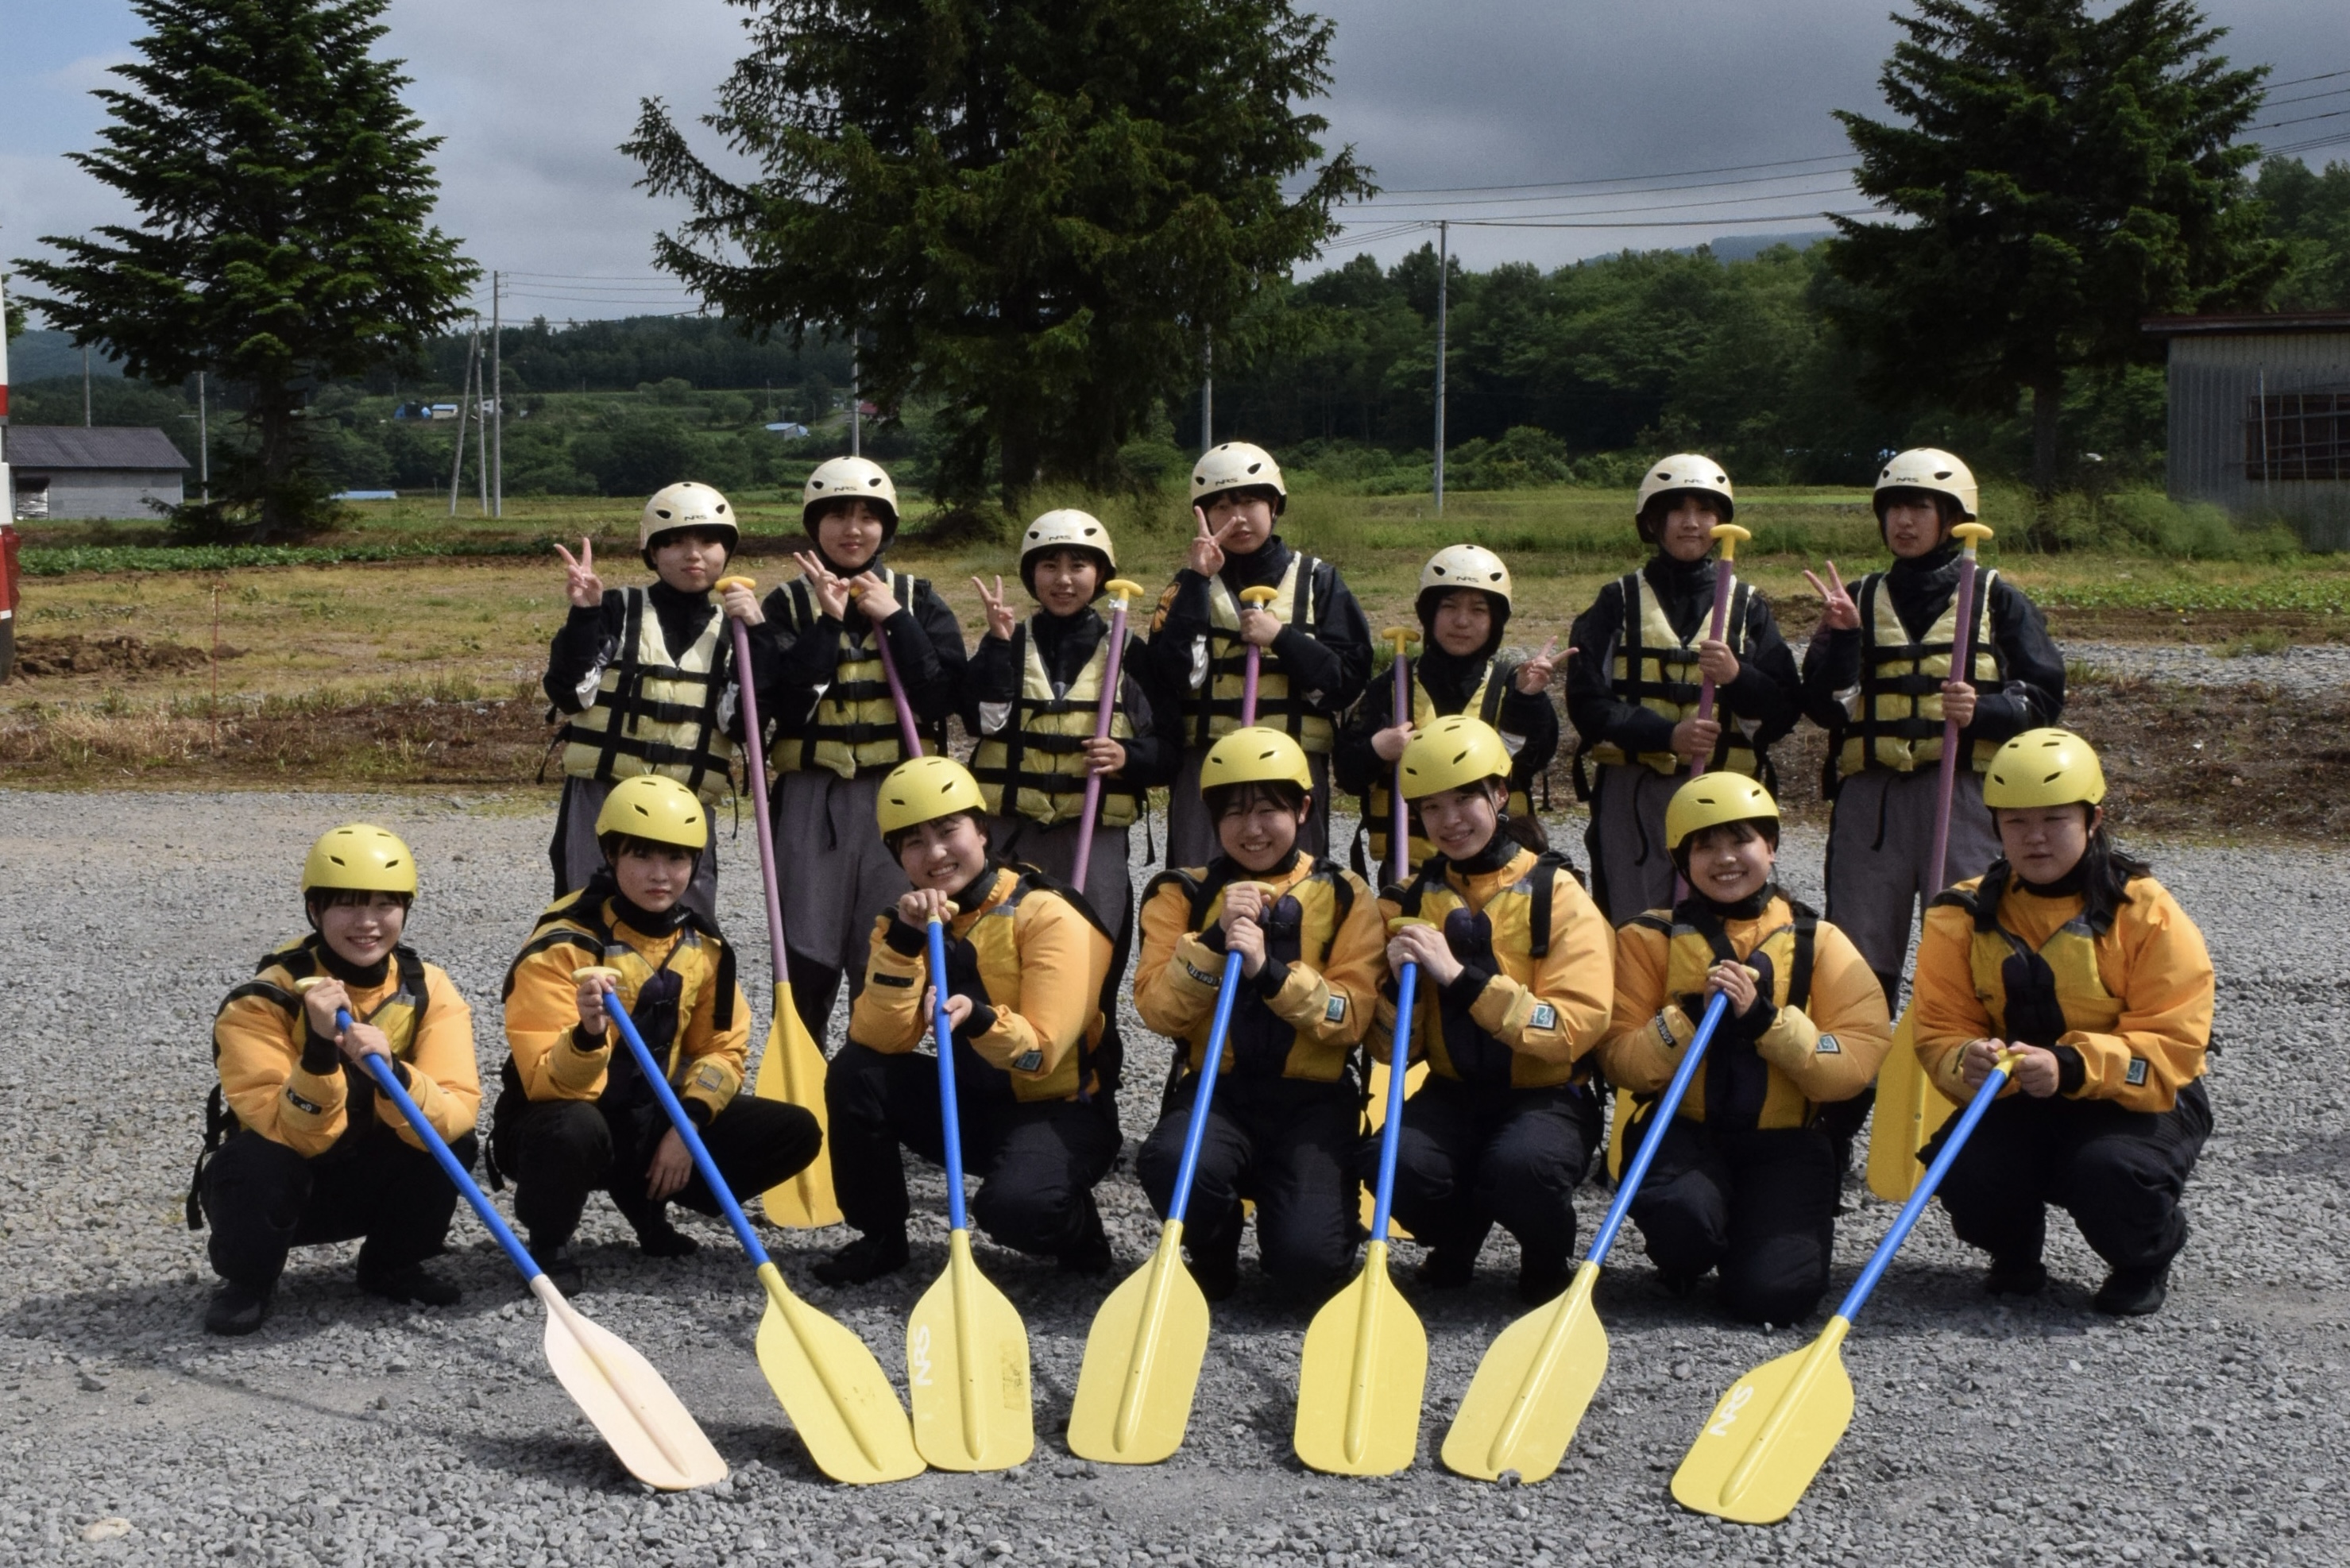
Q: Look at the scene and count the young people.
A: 14